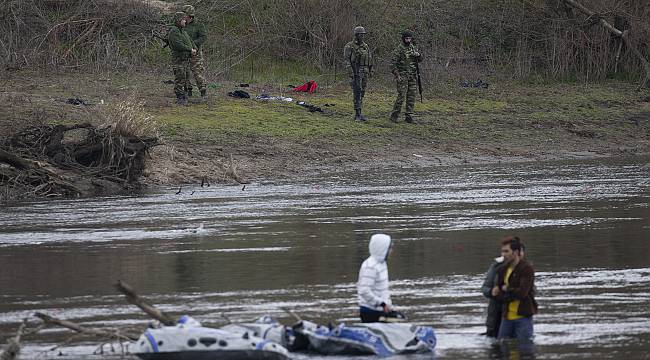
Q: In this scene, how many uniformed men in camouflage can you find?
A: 4